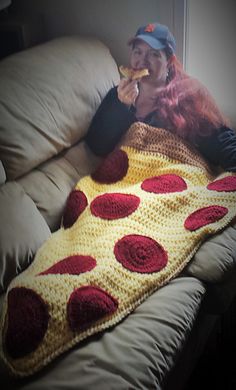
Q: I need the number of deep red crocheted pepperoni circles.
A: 10